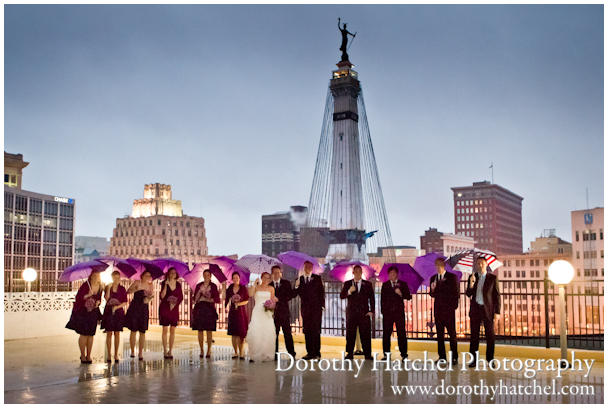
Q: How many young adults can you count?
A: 13